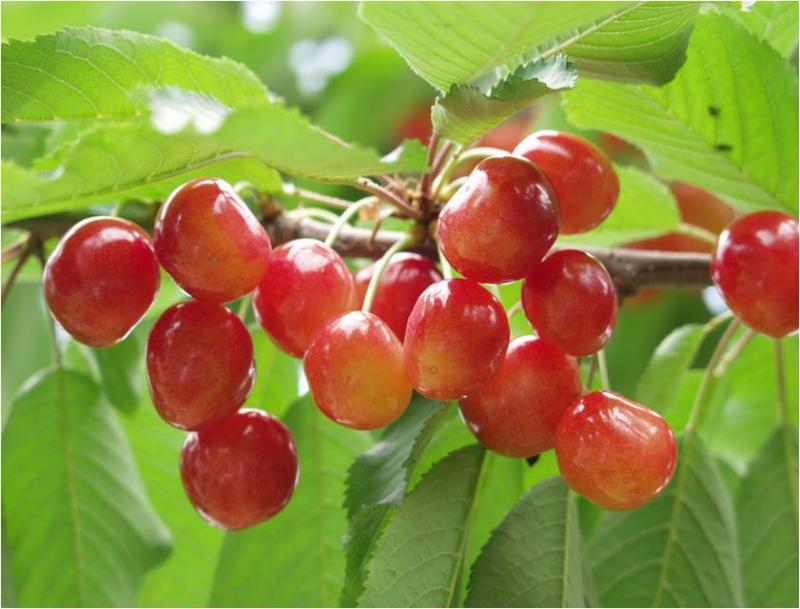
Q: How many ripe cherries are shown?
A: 14